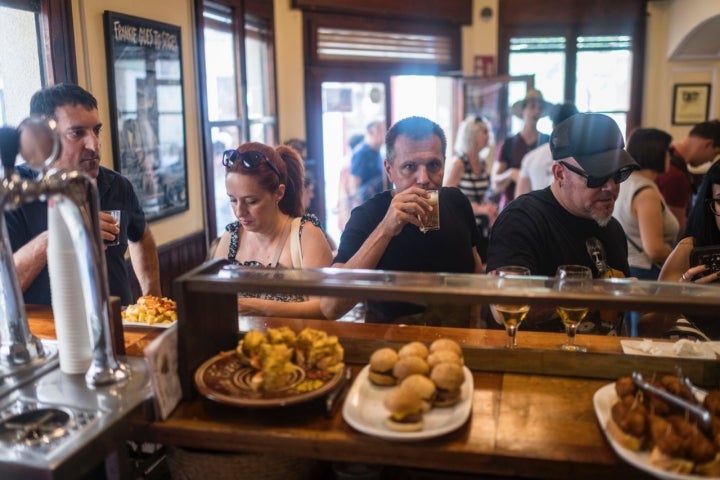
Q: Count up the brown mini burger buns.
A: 8